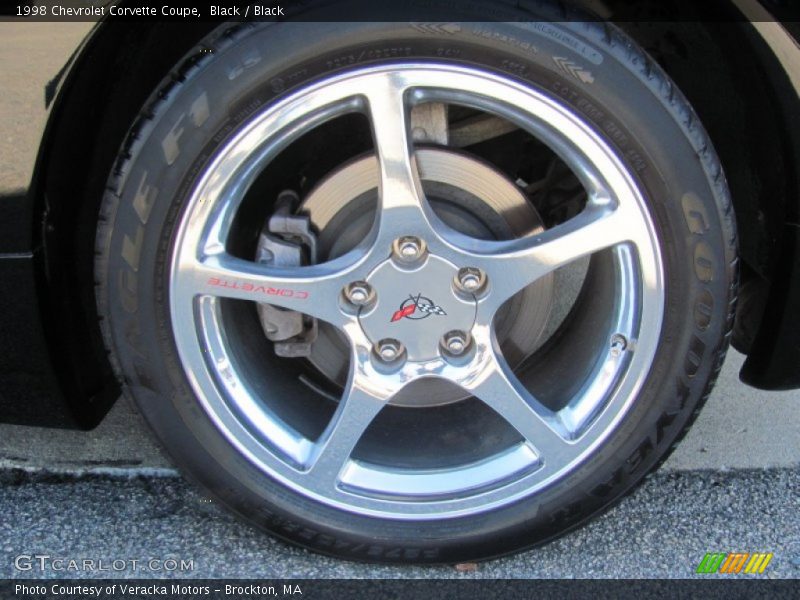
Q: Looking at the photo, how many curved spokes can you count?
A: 5